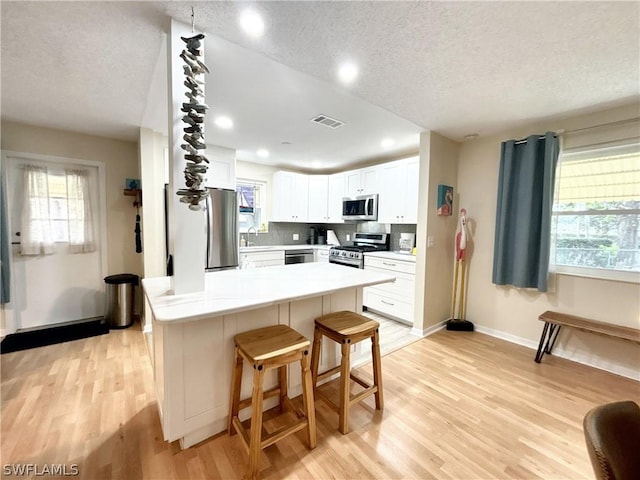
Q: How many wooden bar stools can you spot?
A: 2